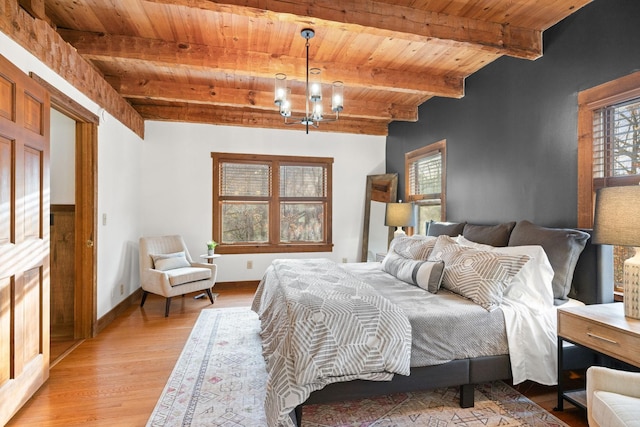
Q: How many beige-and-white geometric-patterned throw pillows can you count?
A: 2